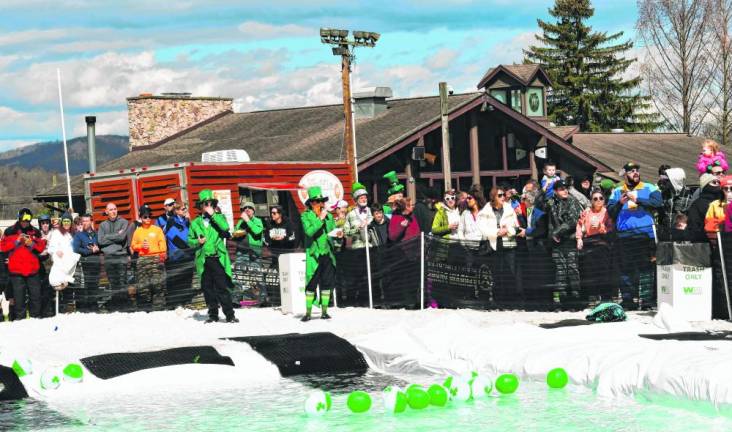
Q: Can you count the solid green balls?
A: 5